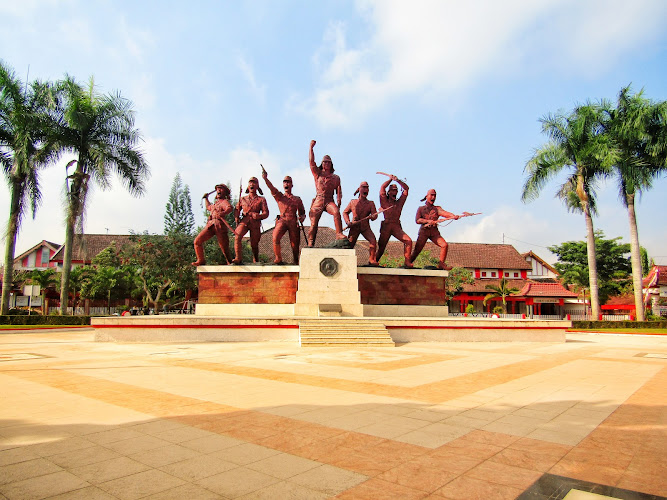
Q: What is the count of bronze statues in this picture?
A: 7